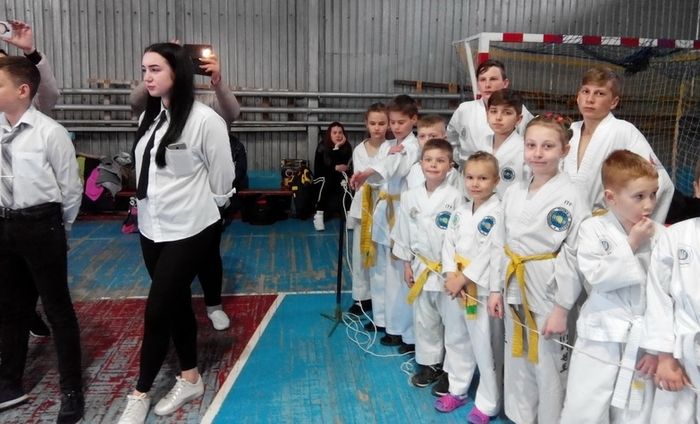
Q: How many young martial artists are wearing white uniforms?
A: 11